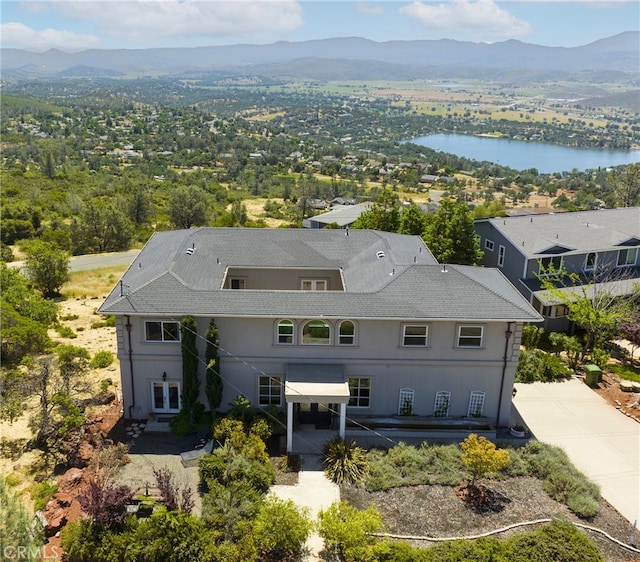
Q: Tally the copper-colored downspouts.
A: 2